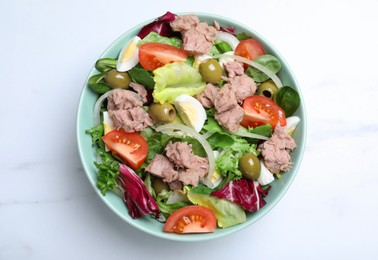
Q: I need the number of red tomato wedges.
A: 5